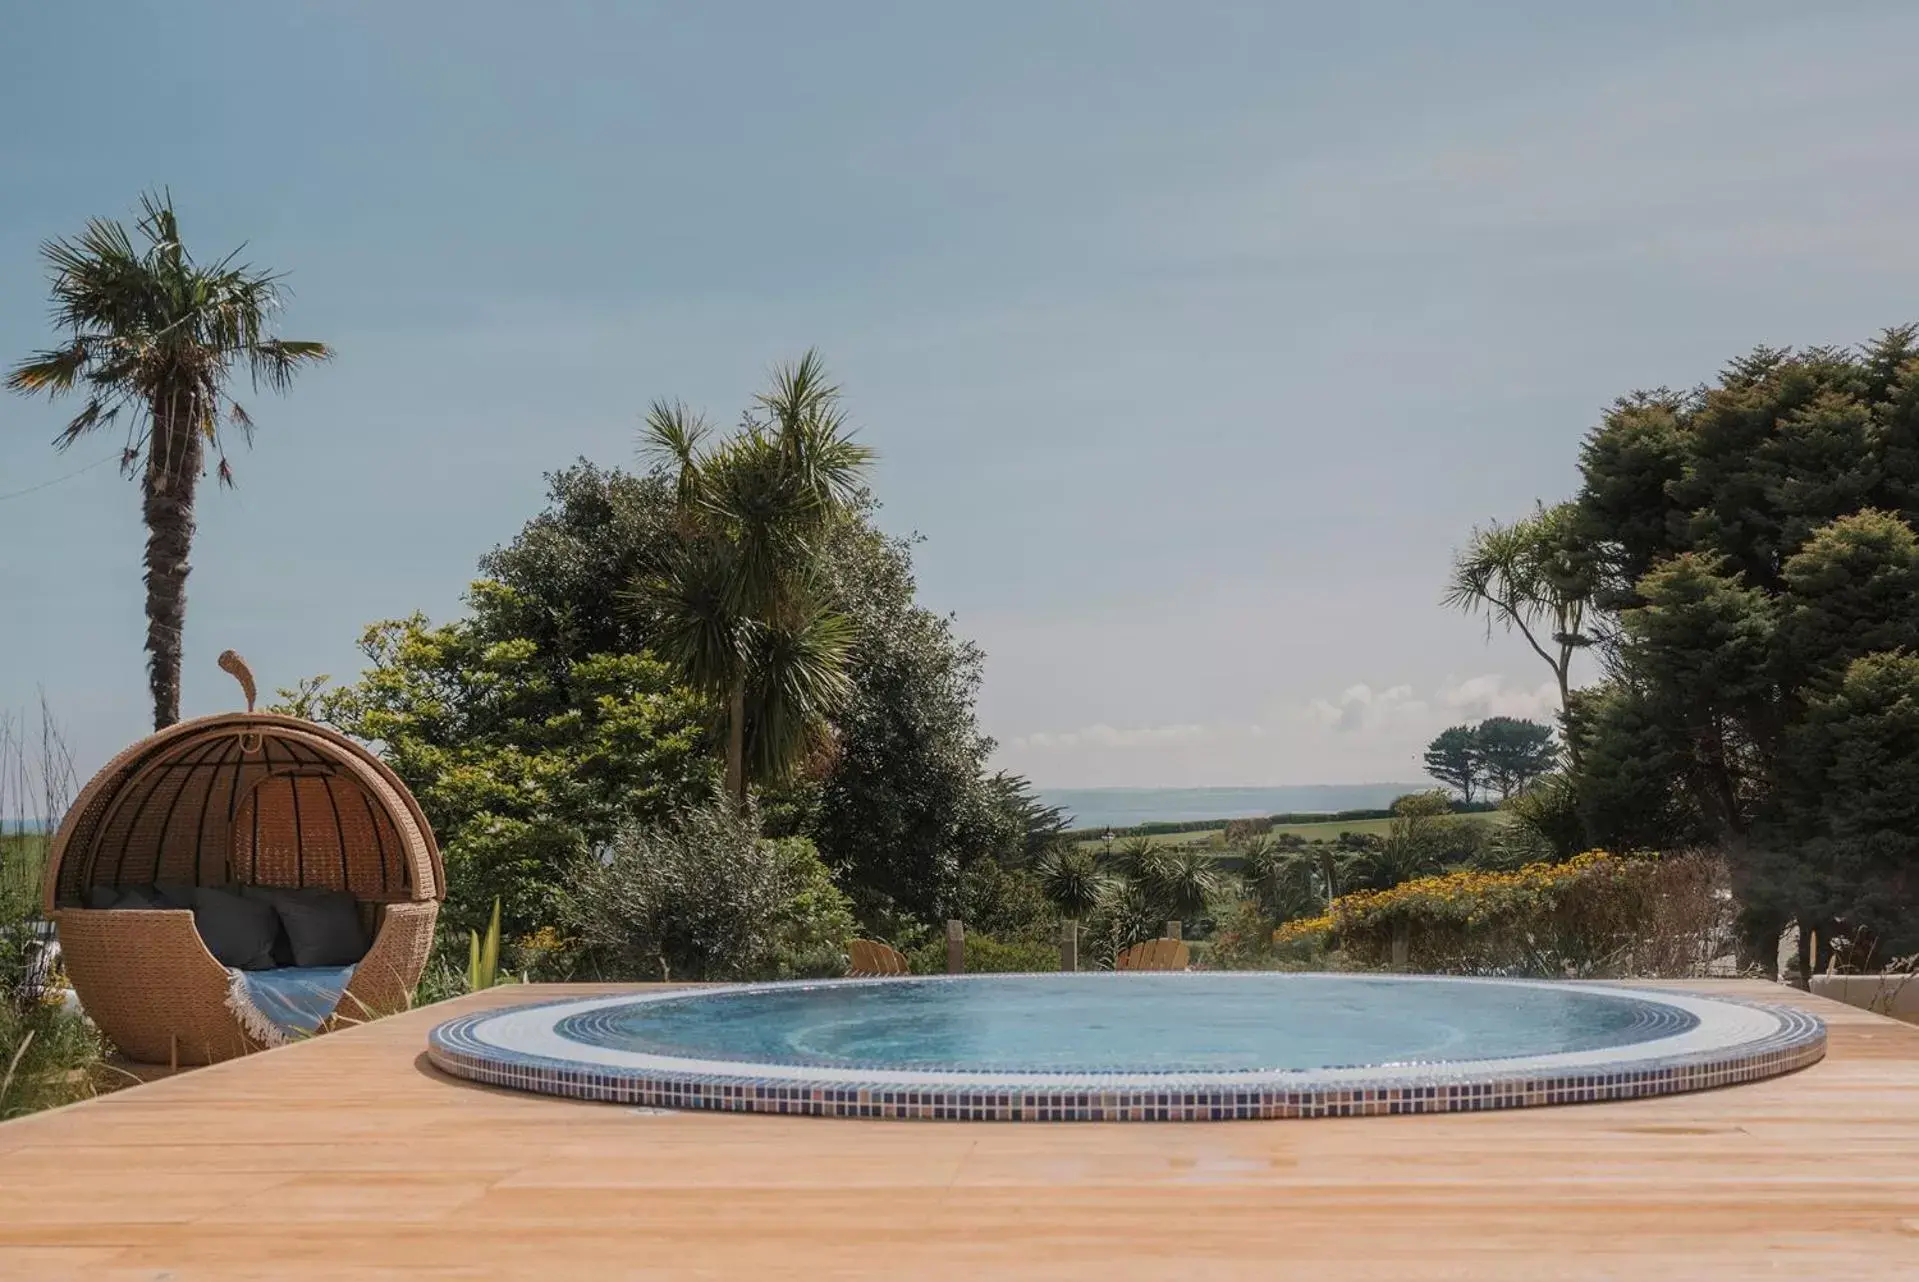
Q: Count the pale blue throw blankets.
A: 1